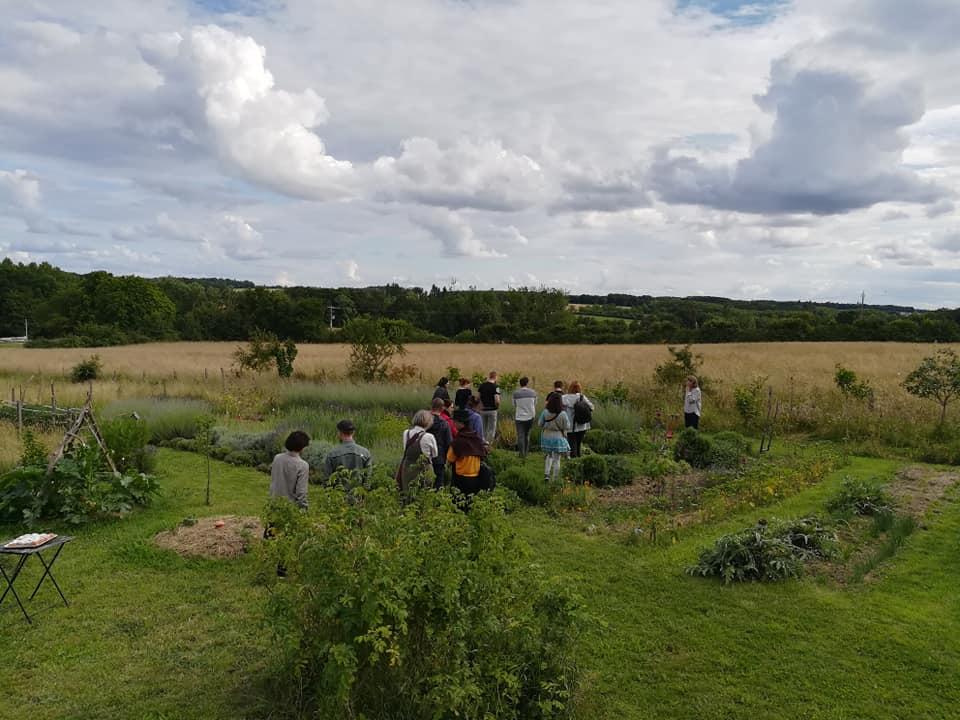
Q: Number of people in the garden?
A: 15